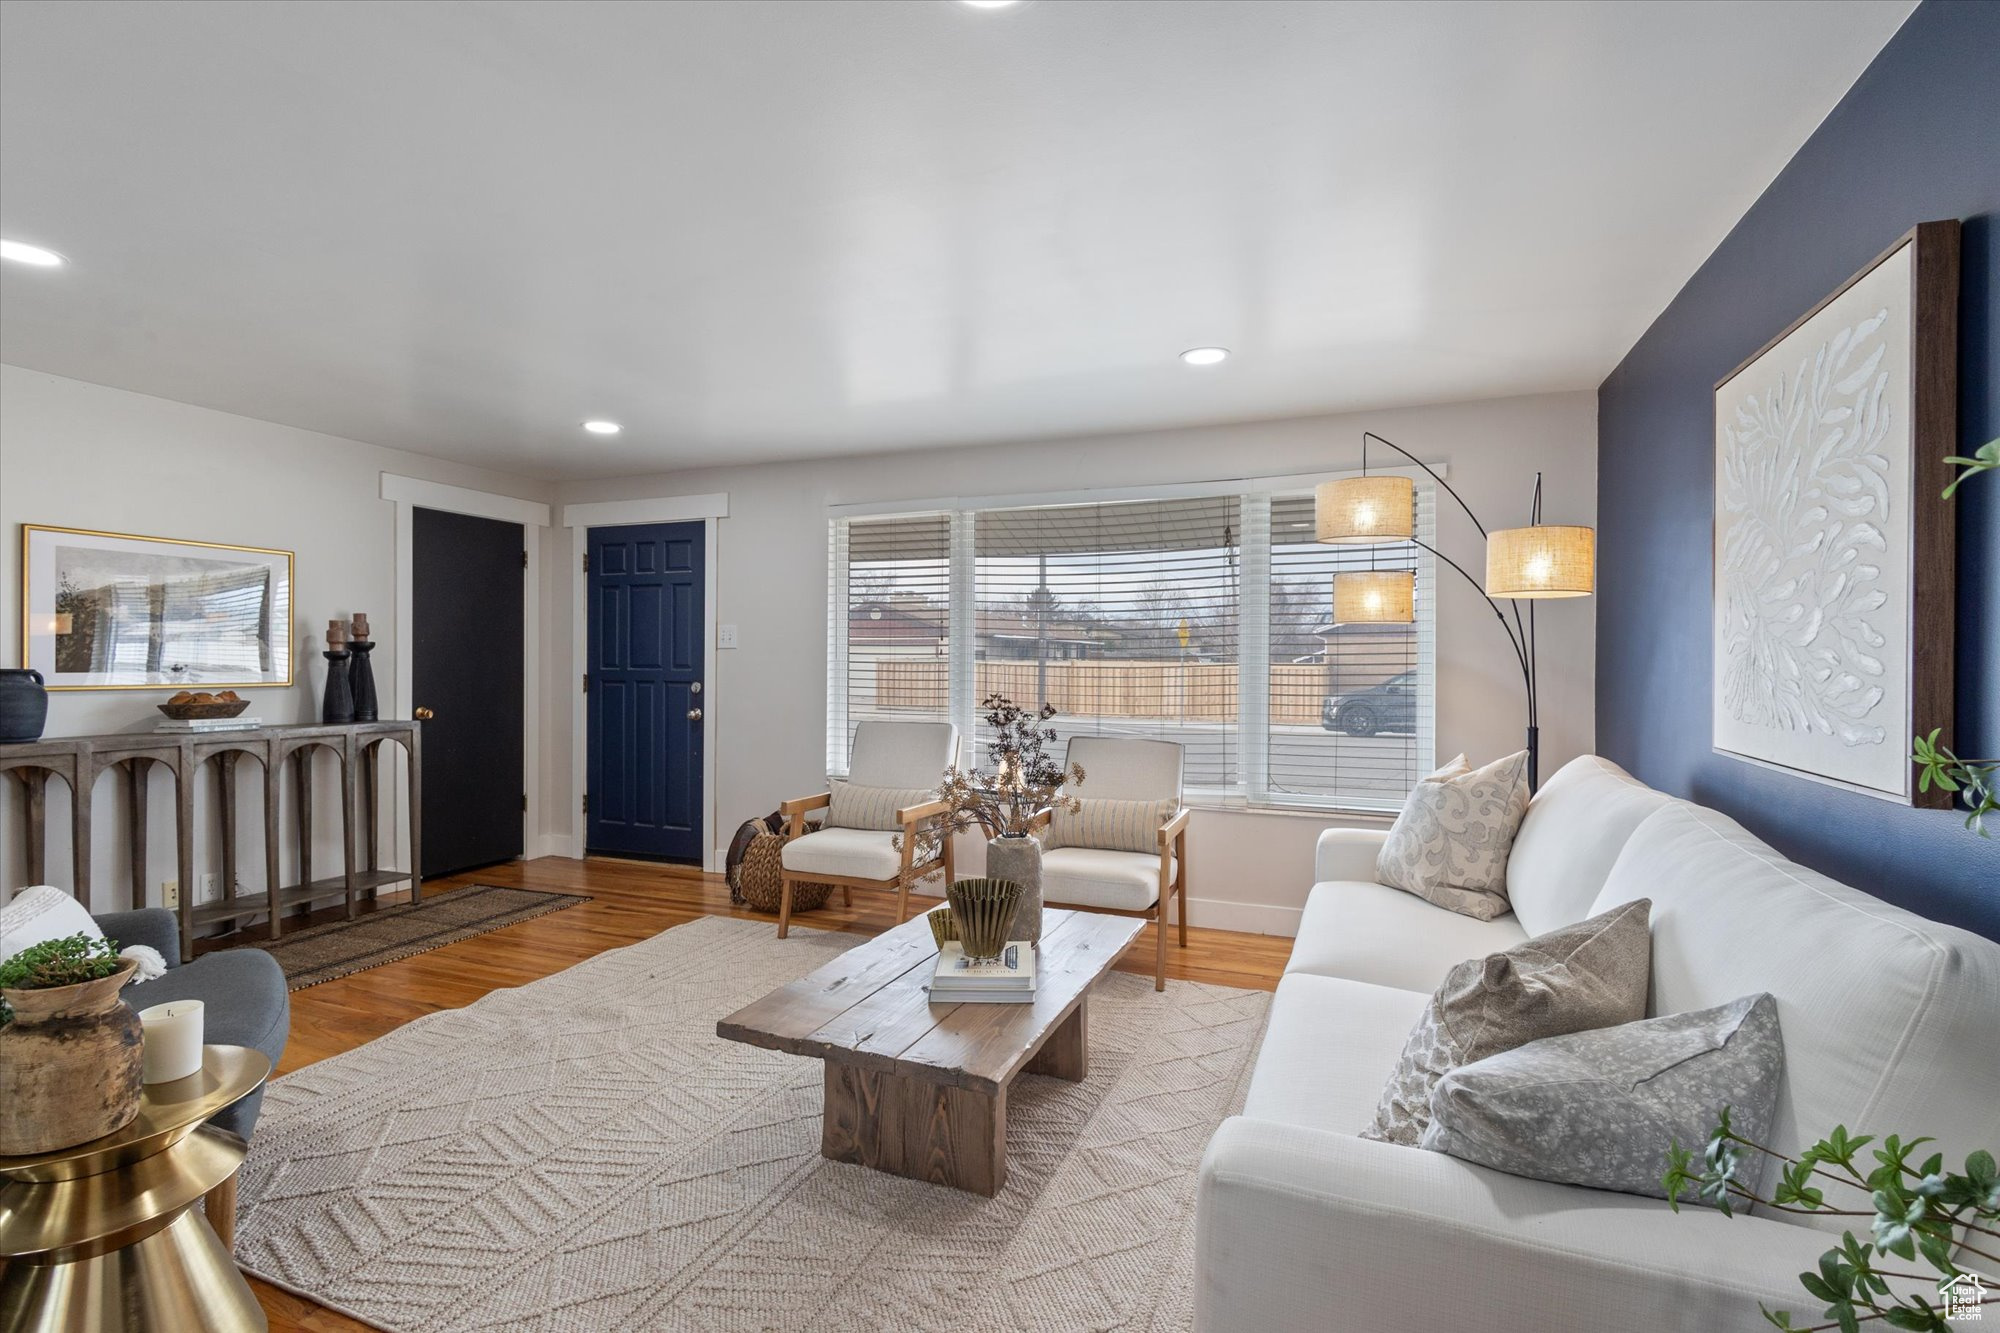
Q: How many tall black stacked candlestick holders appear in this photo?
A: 2